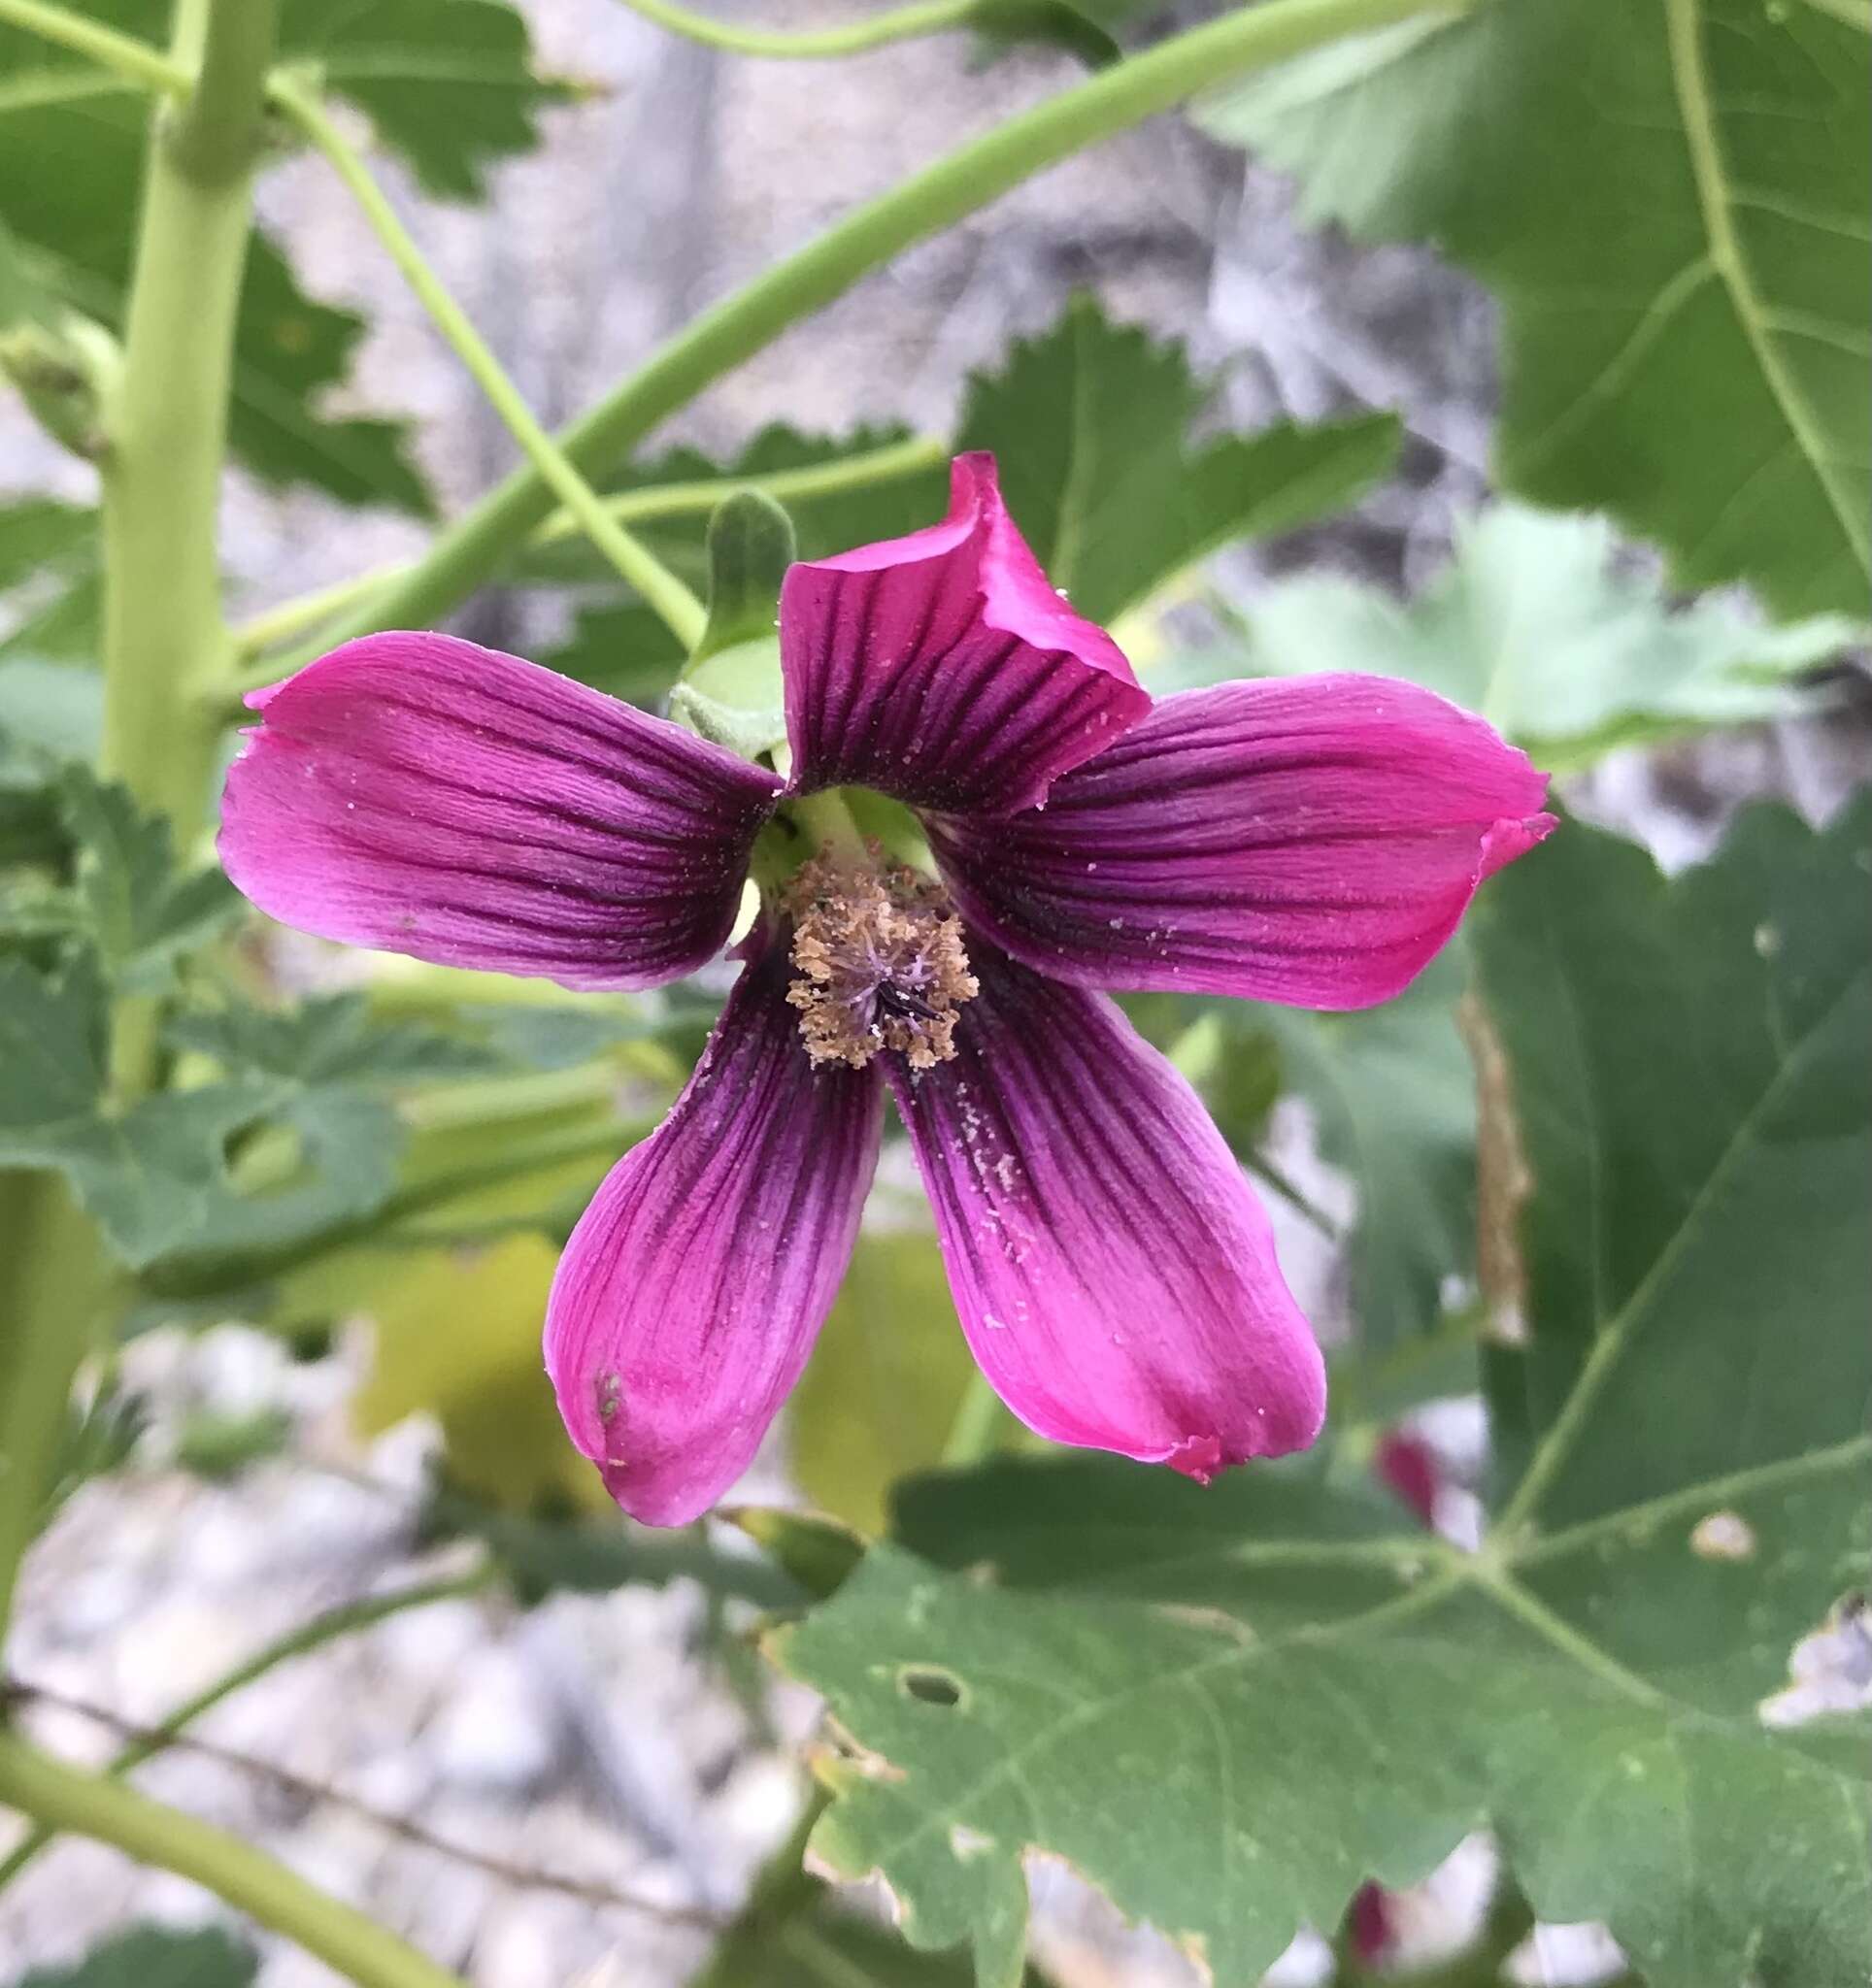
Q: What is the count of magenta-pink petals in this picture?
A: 5